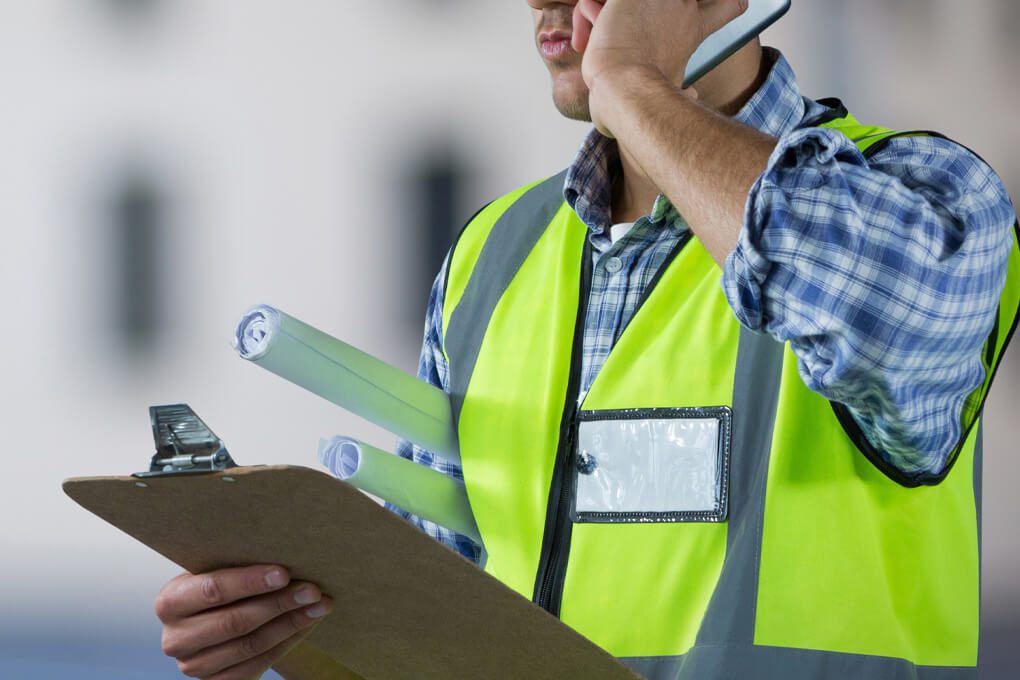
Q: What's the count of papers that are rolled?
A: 2